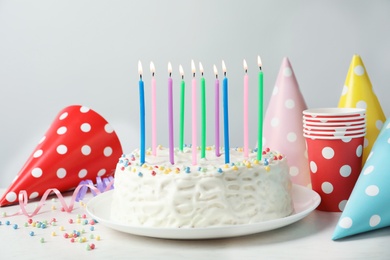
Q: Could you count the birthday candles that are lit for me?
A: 10